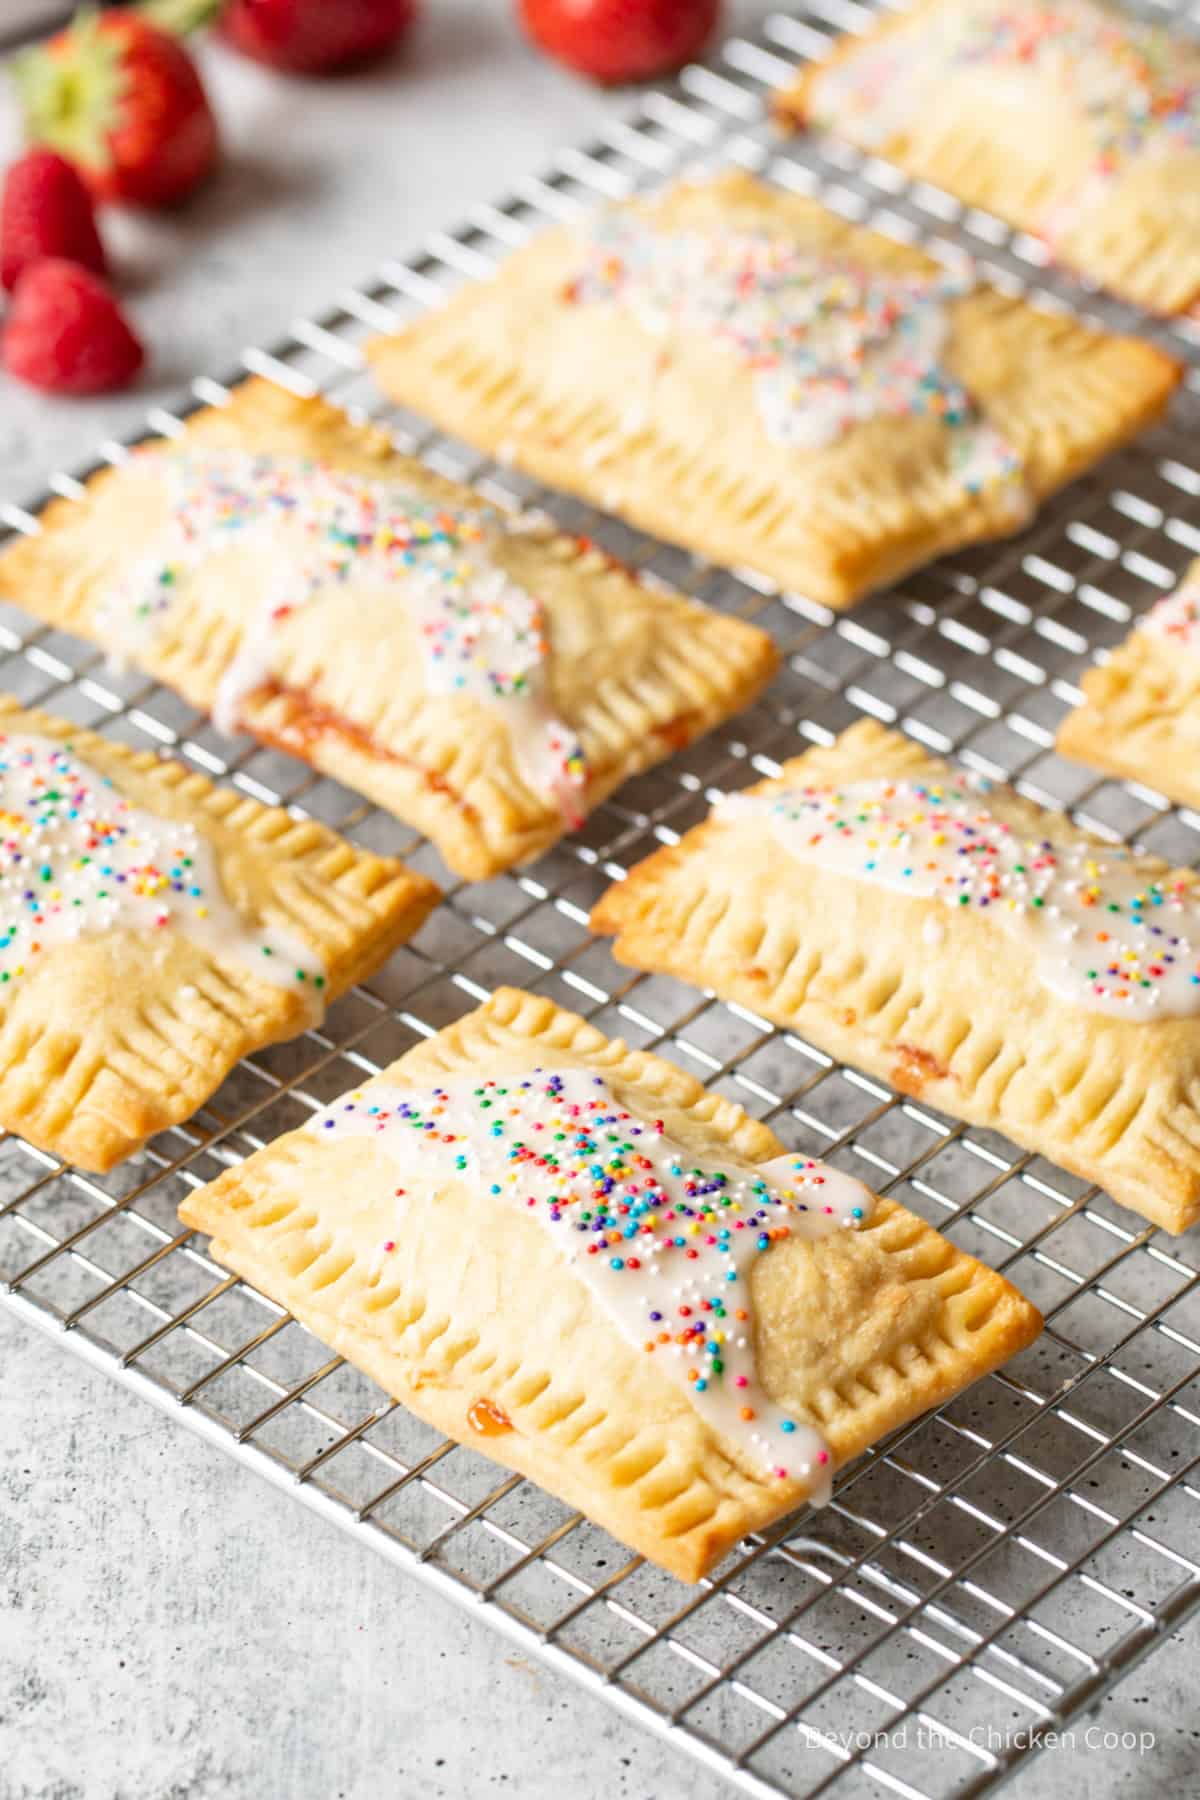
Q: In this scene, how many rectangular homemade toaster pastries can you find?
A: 7